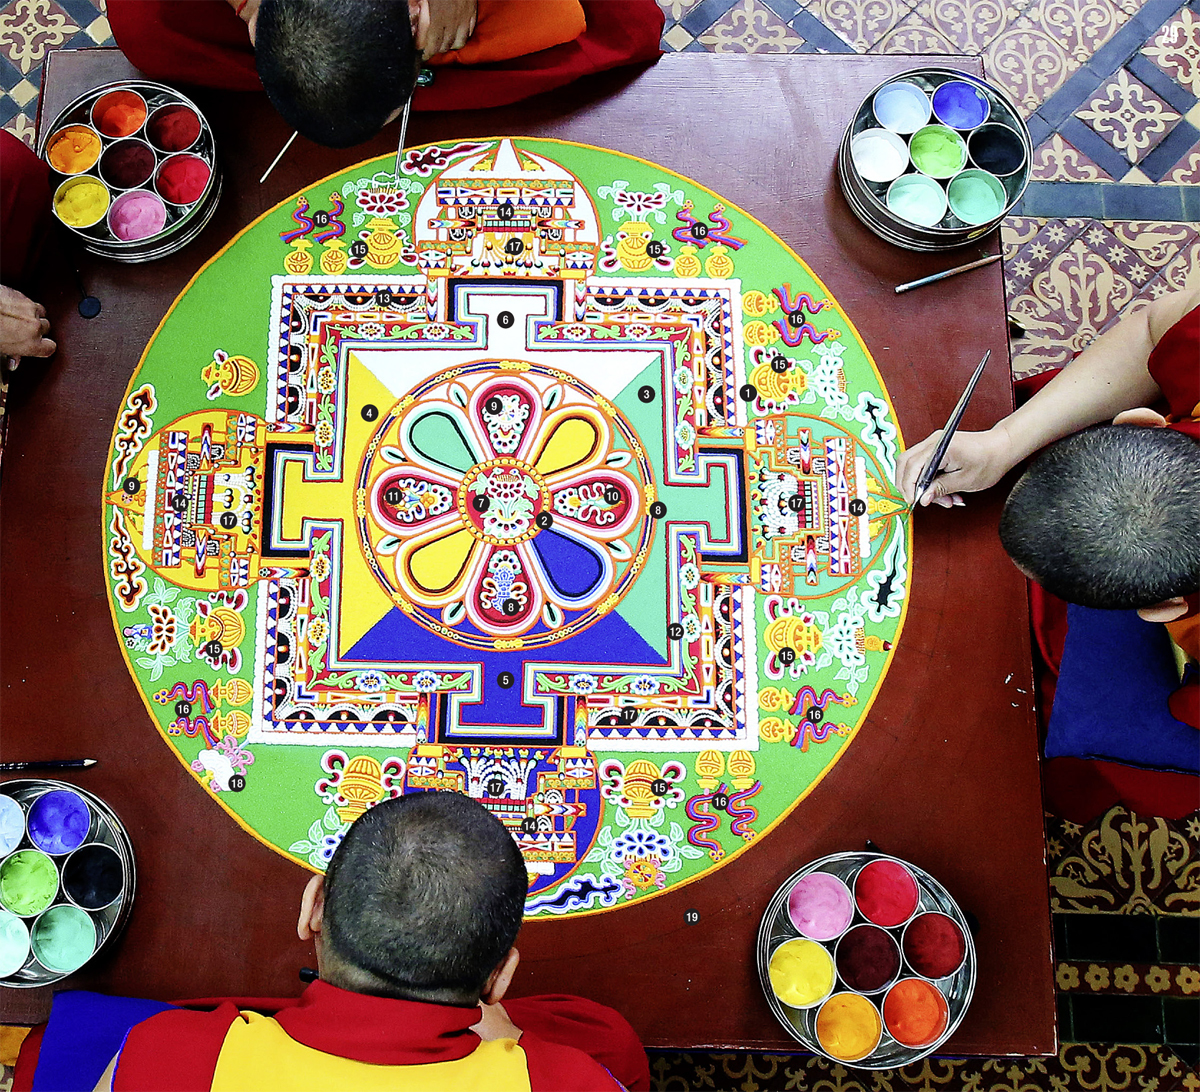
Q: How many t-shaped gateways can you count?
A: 4